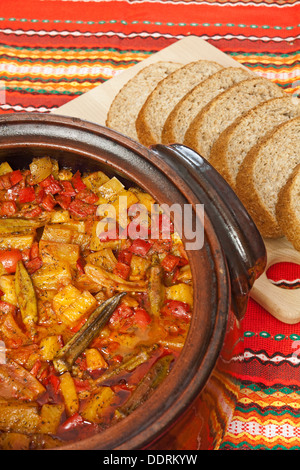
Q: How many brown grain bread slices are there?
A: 7